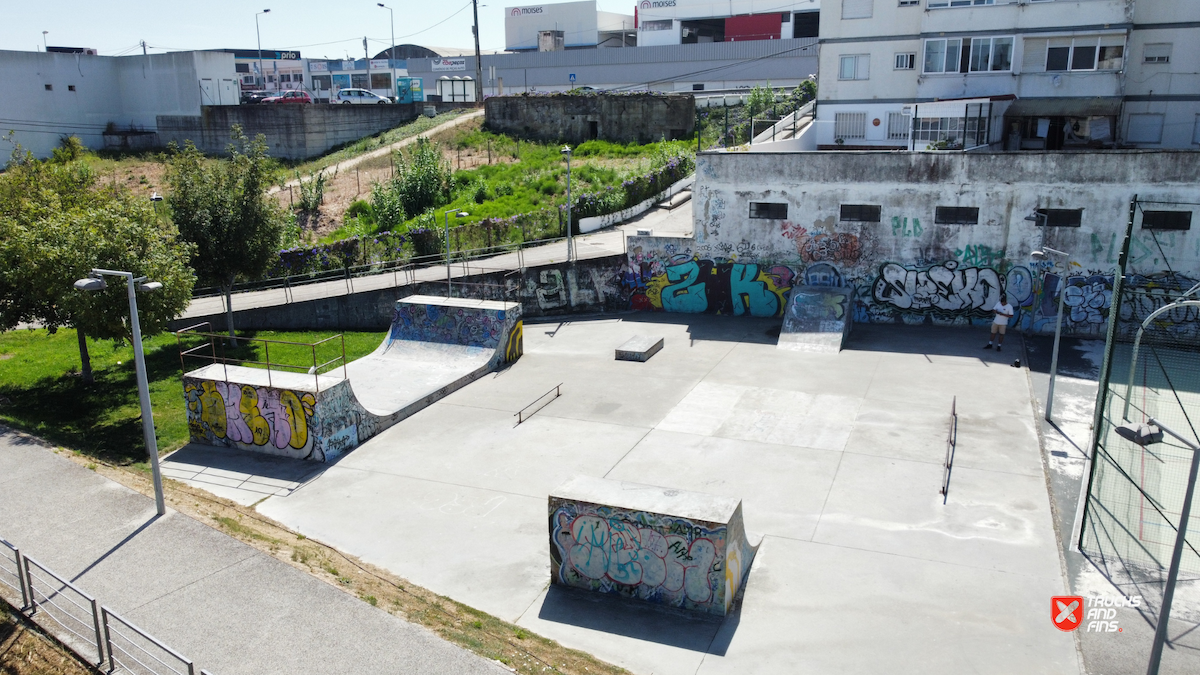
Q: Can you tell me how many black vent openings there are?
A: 5